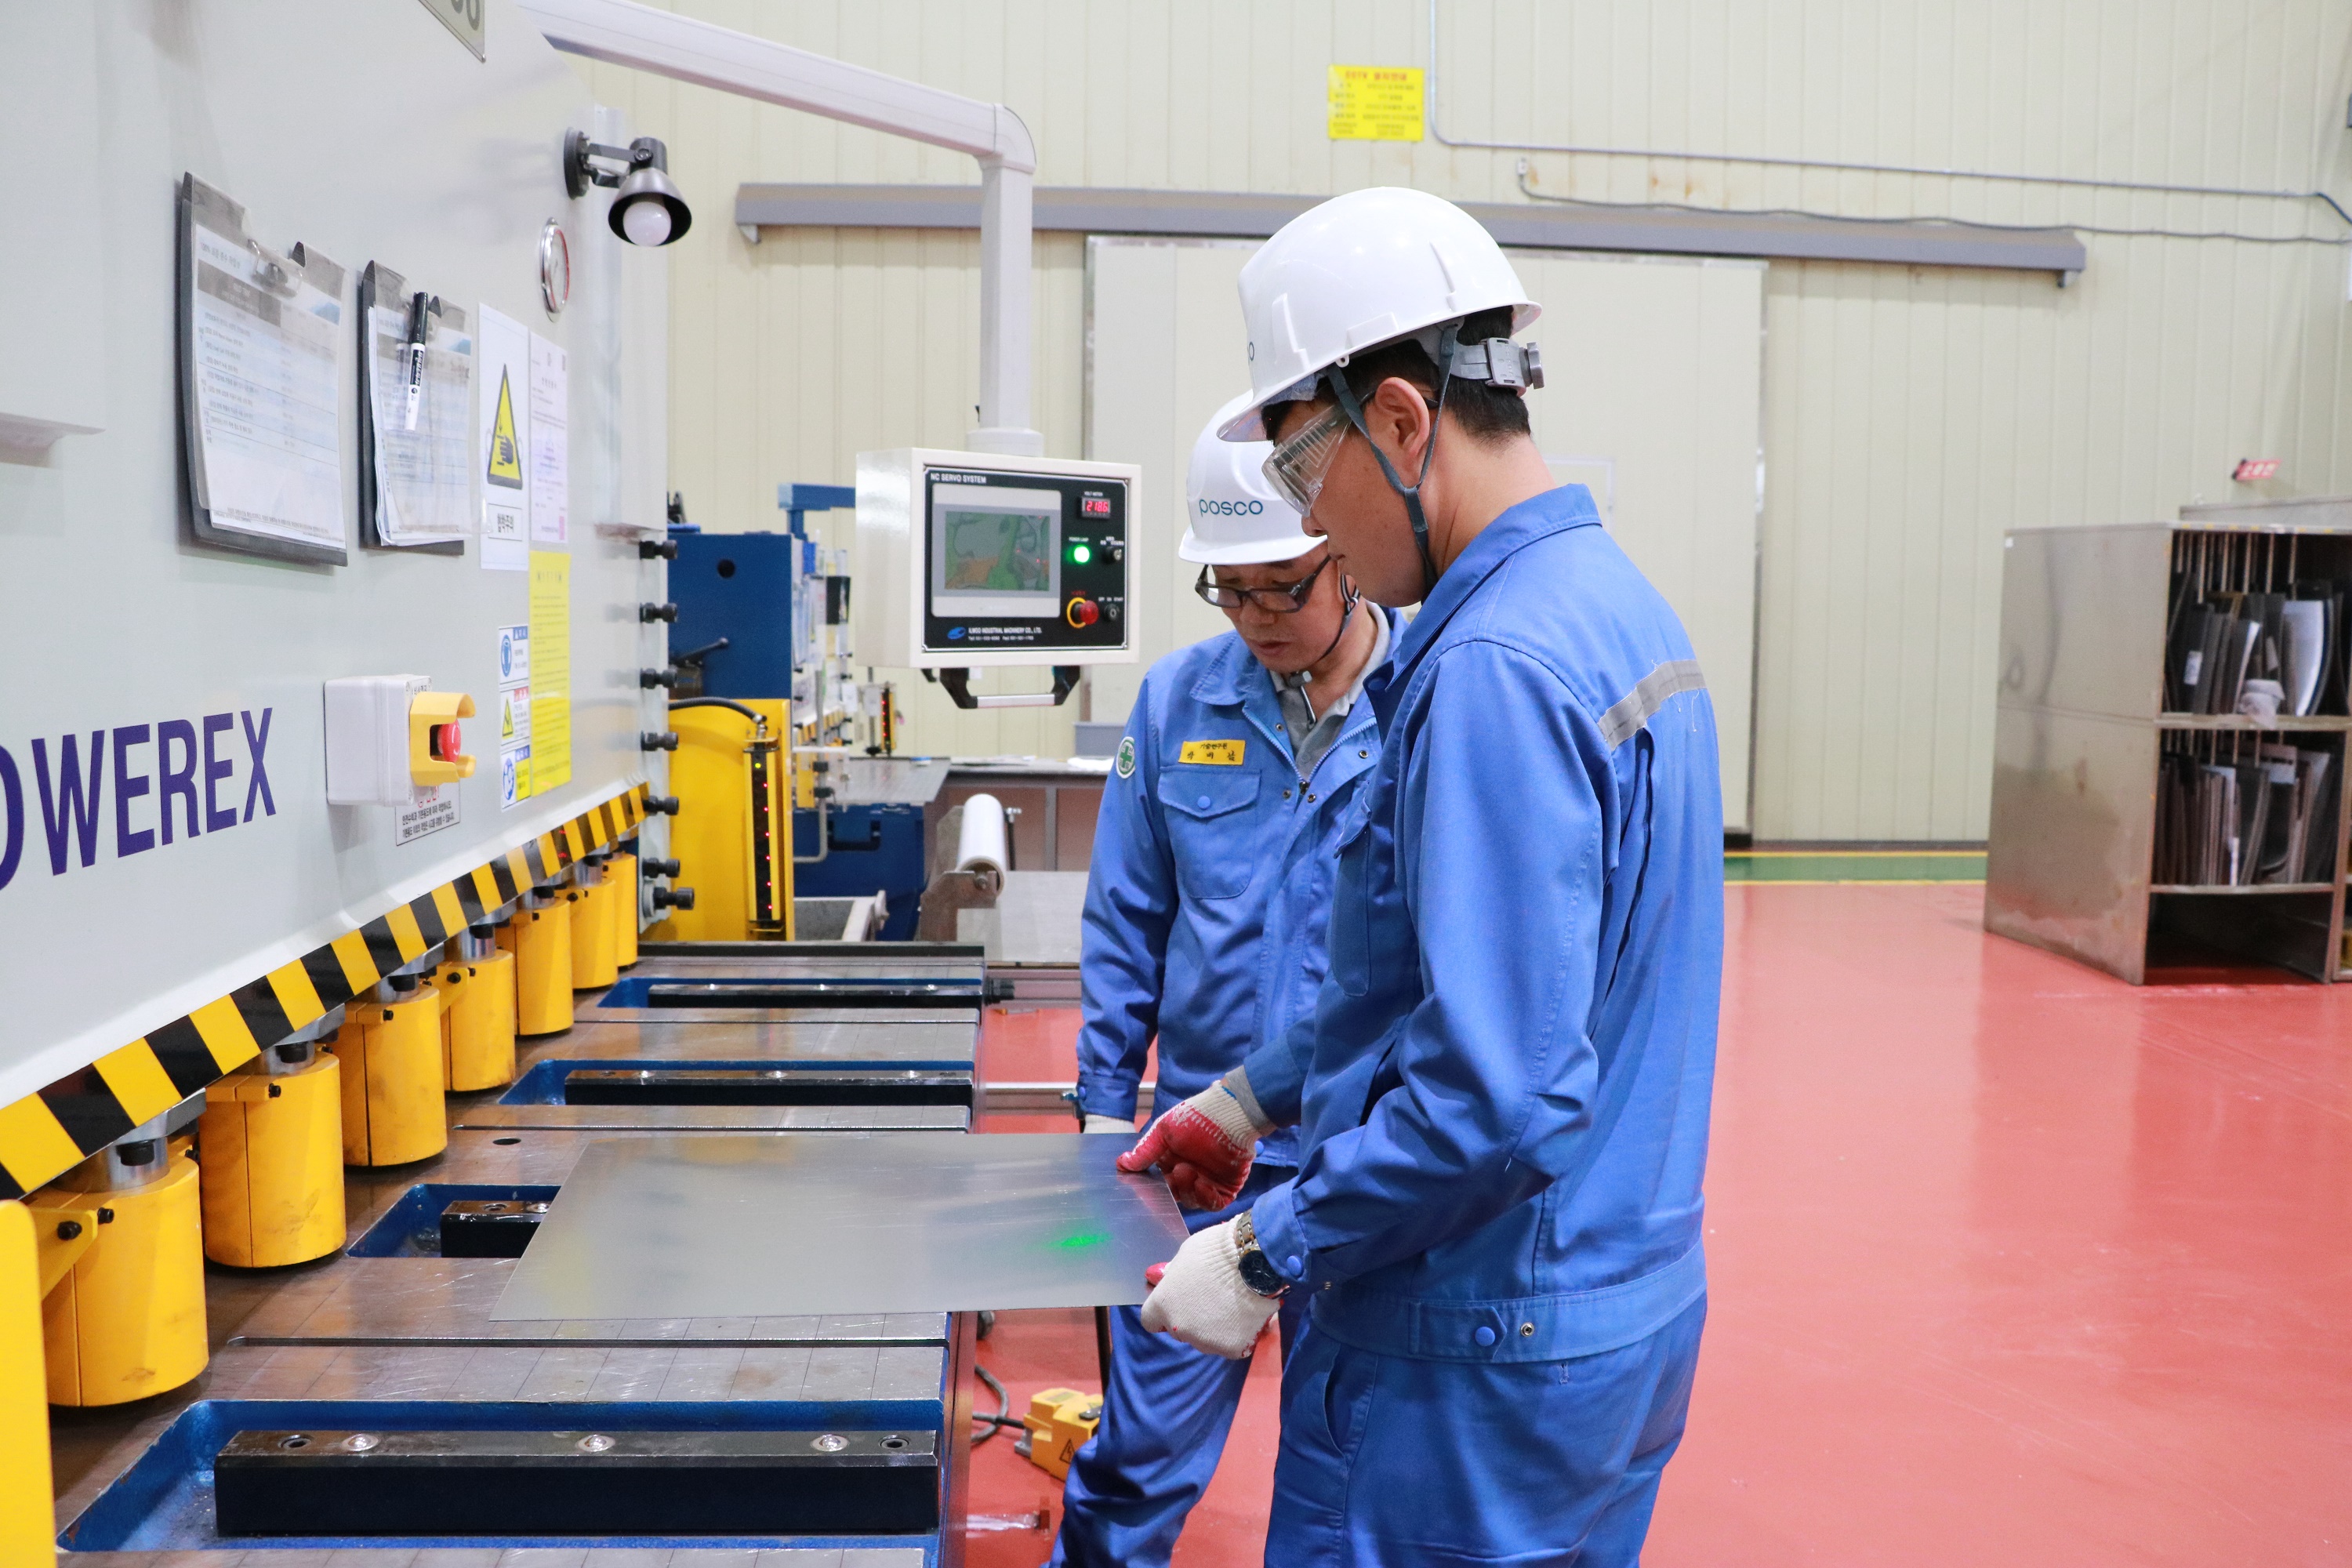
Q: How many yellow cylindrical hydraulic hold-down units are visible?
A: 7